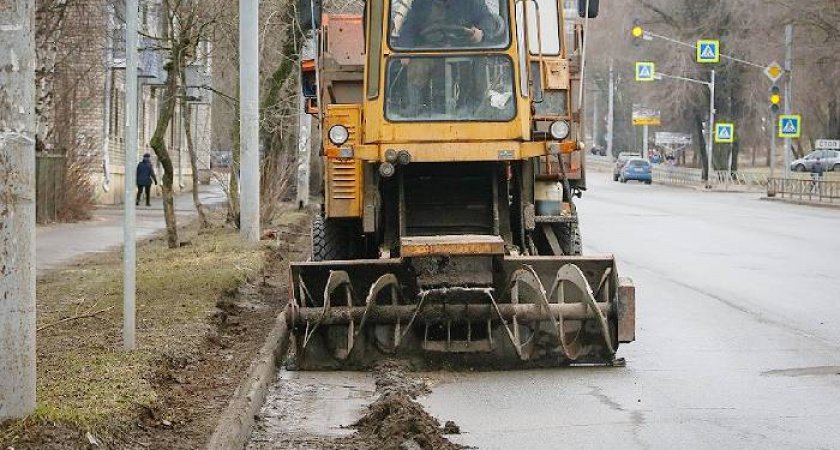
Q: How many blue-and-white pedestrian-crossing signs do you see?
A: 4